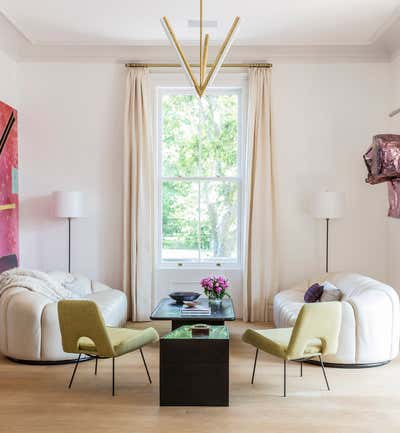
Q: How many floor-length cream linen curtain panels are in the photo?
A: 2